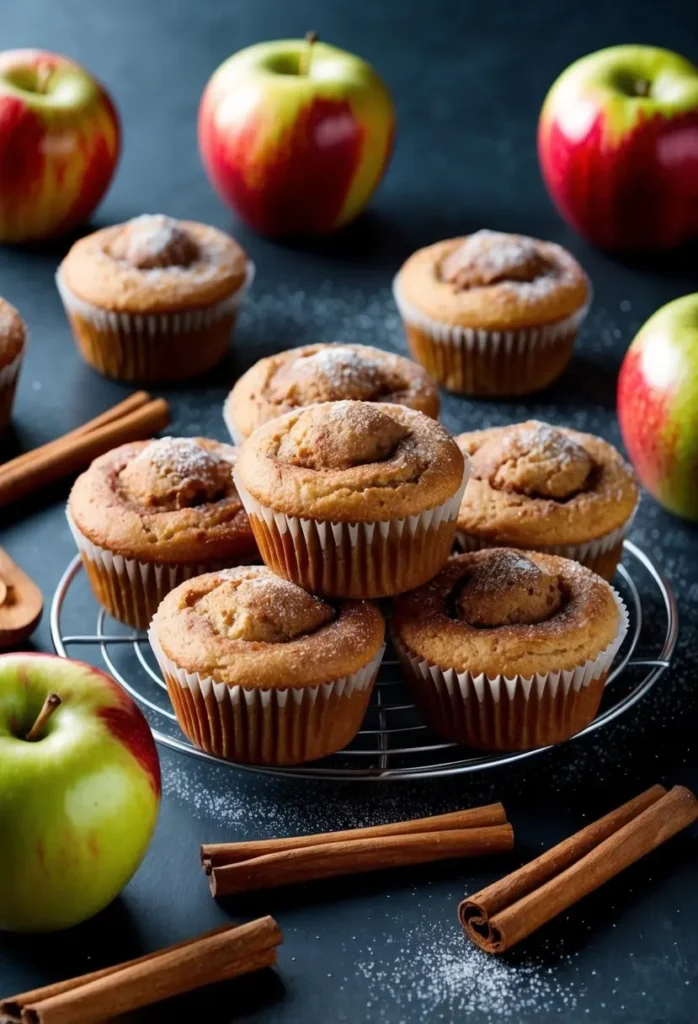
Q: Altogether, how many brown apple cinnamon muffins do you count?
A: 9